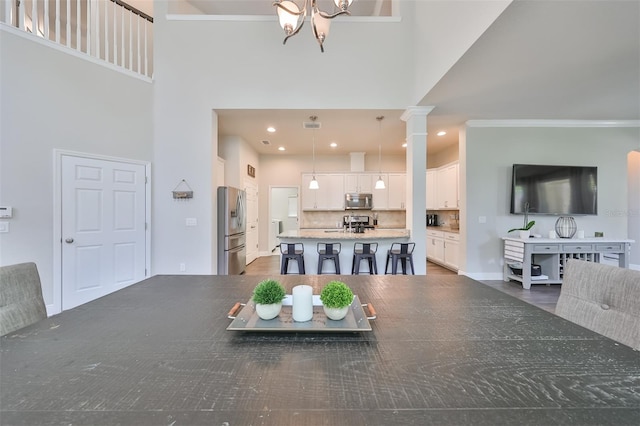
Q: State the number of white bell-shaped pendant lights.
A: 2